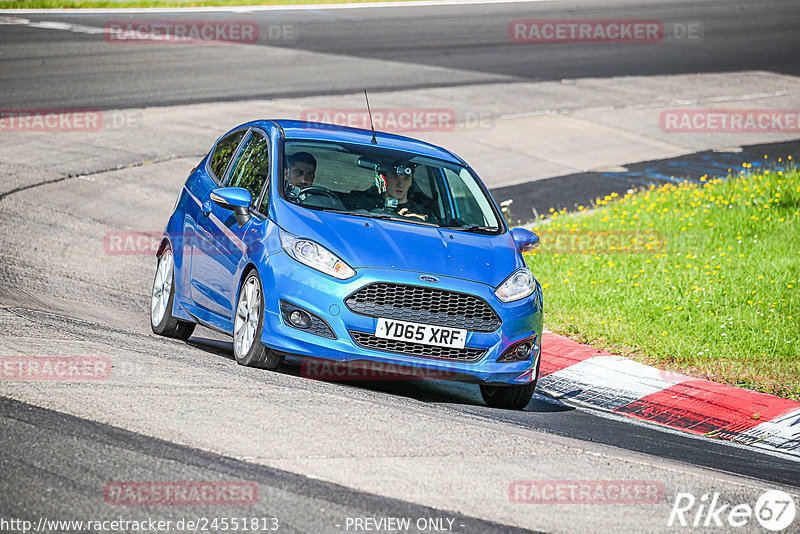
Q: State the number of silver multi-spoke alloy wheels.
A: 2